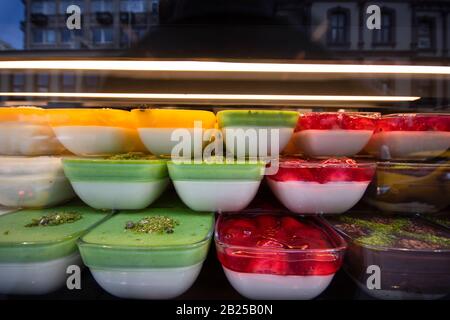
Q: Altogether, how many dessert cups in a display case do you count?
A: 15